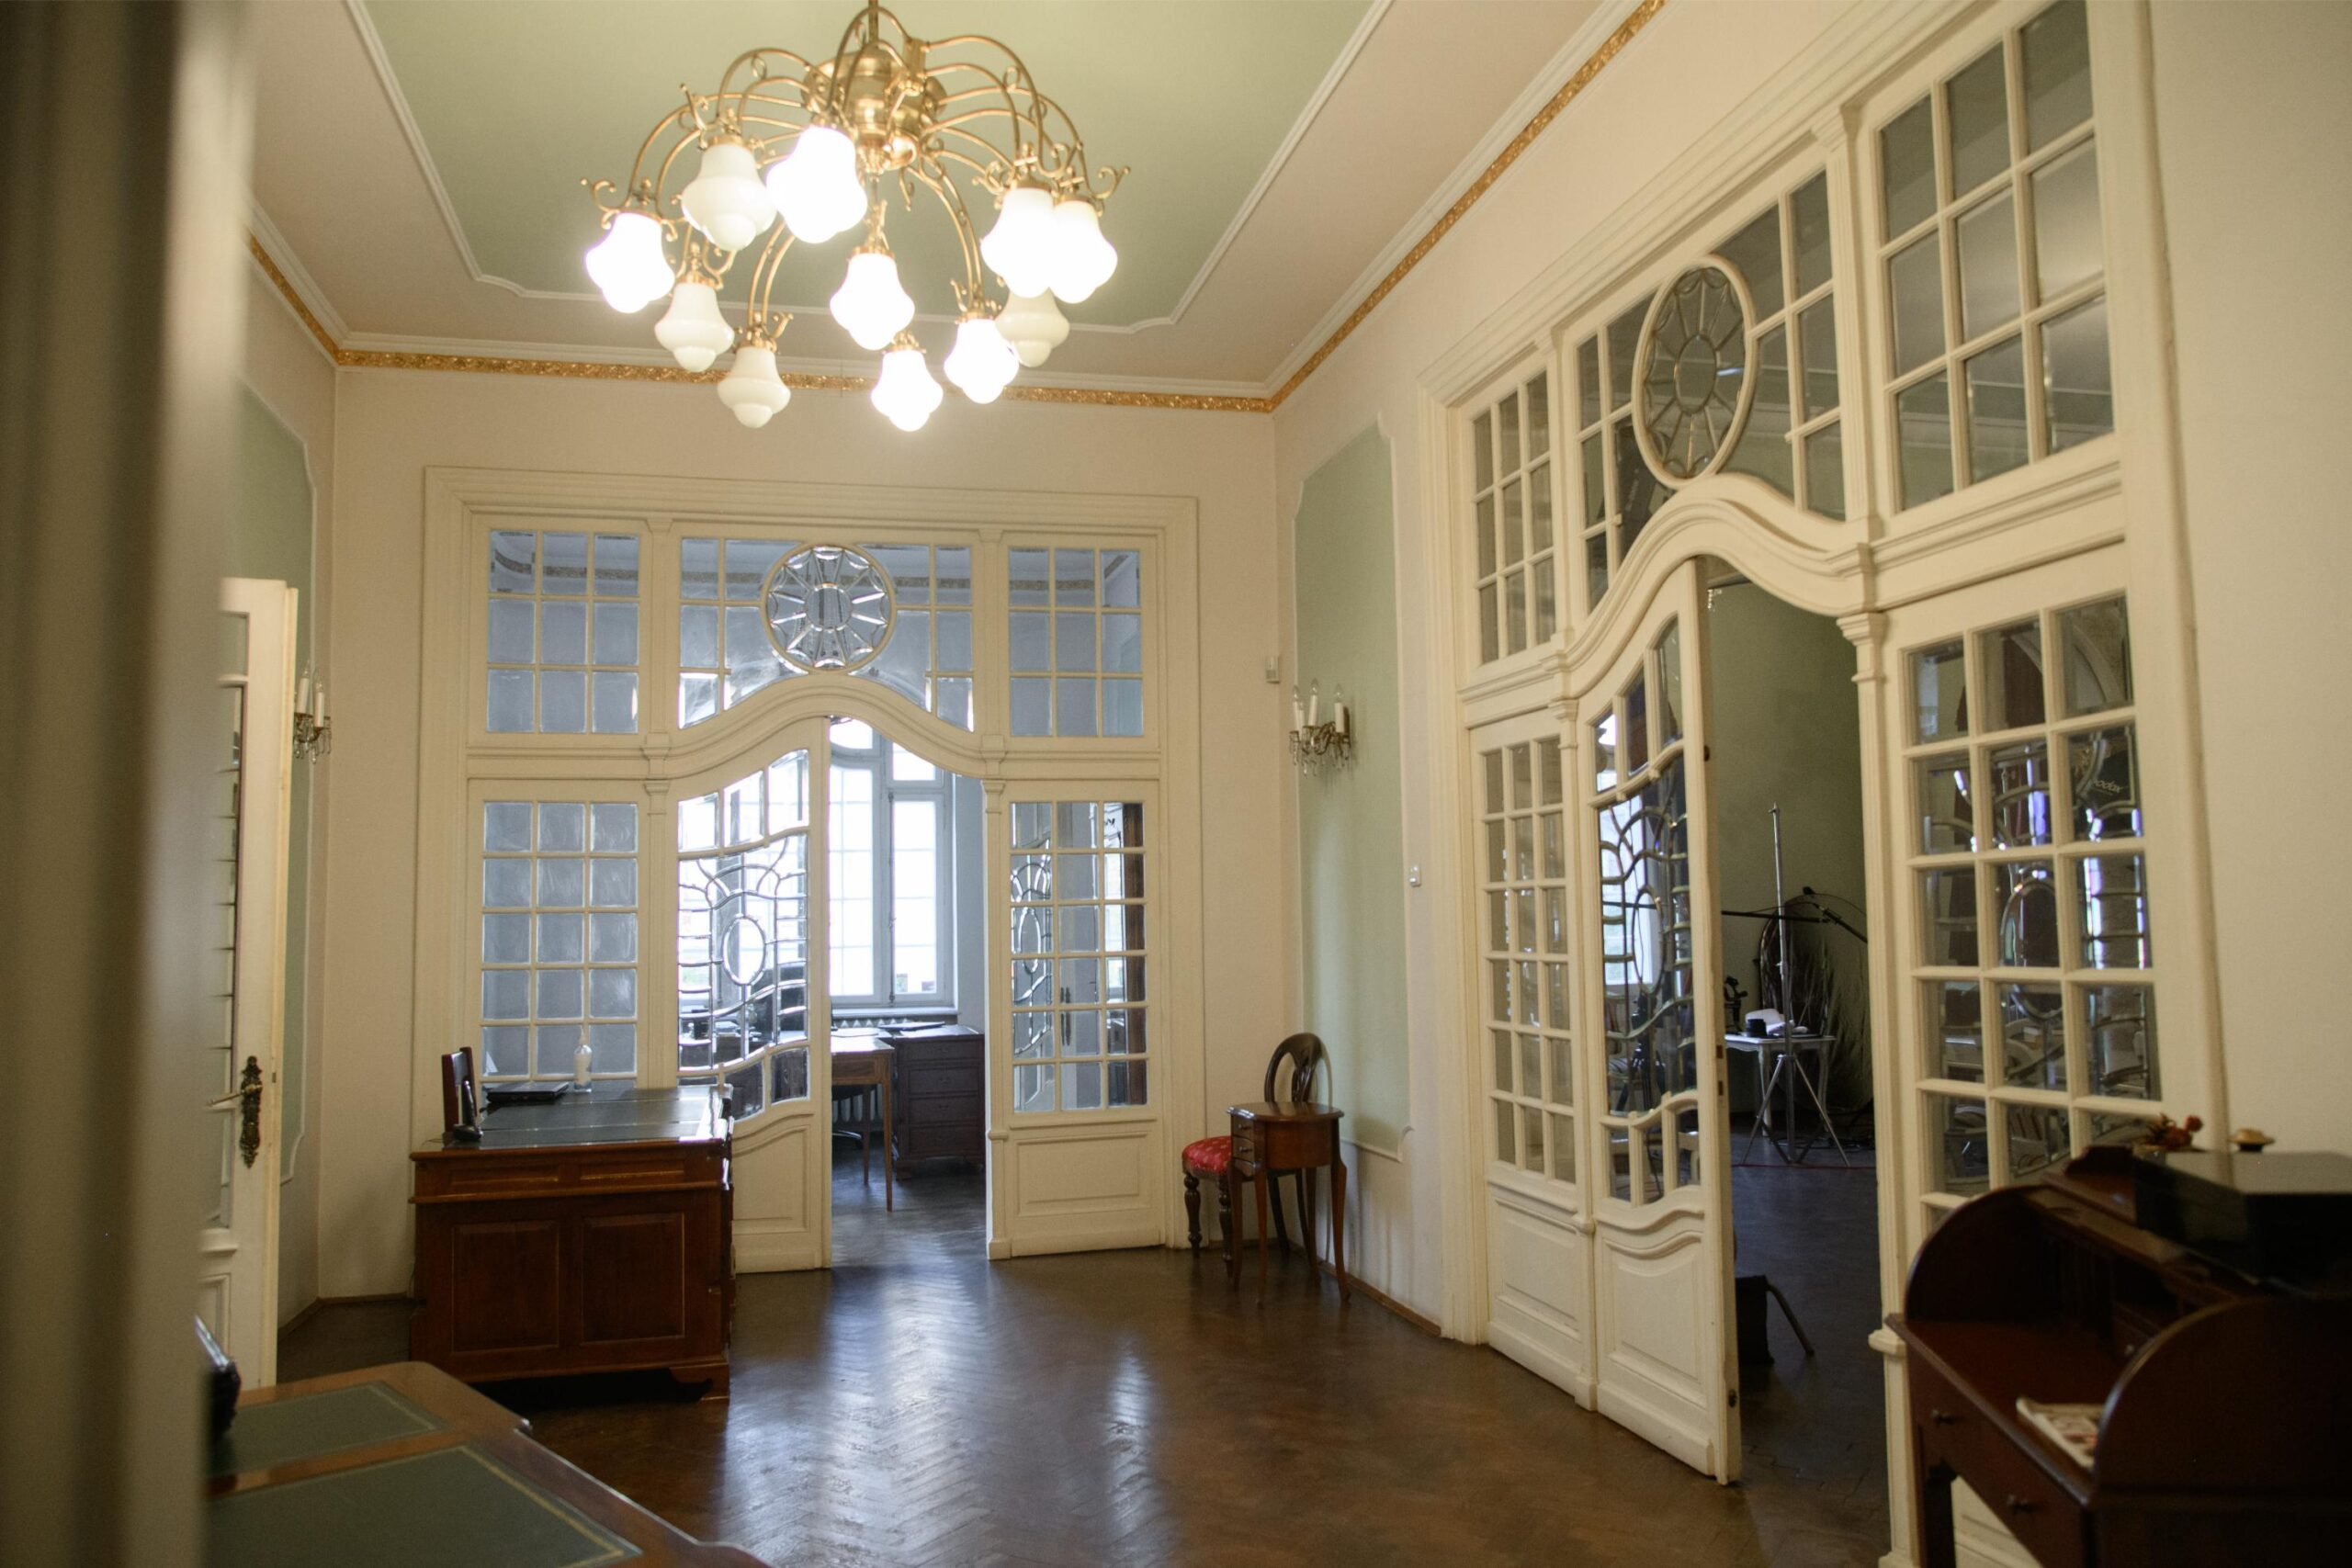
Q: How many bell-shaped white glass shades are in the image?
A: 11